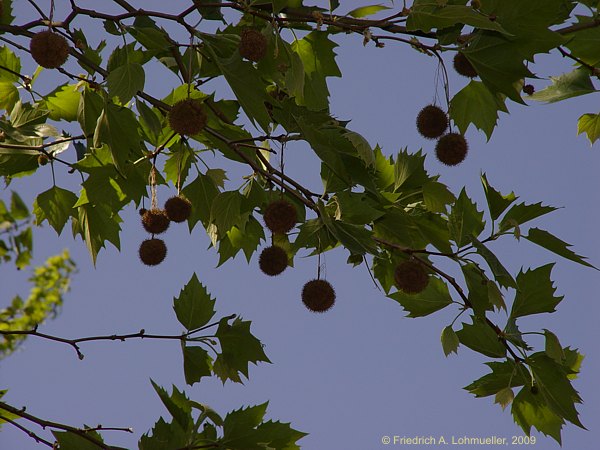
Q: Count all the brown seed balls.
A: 13